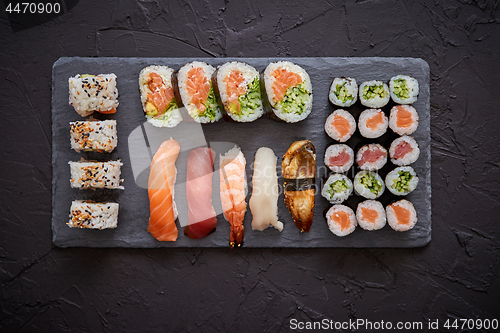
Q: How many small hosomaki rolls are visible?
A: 15